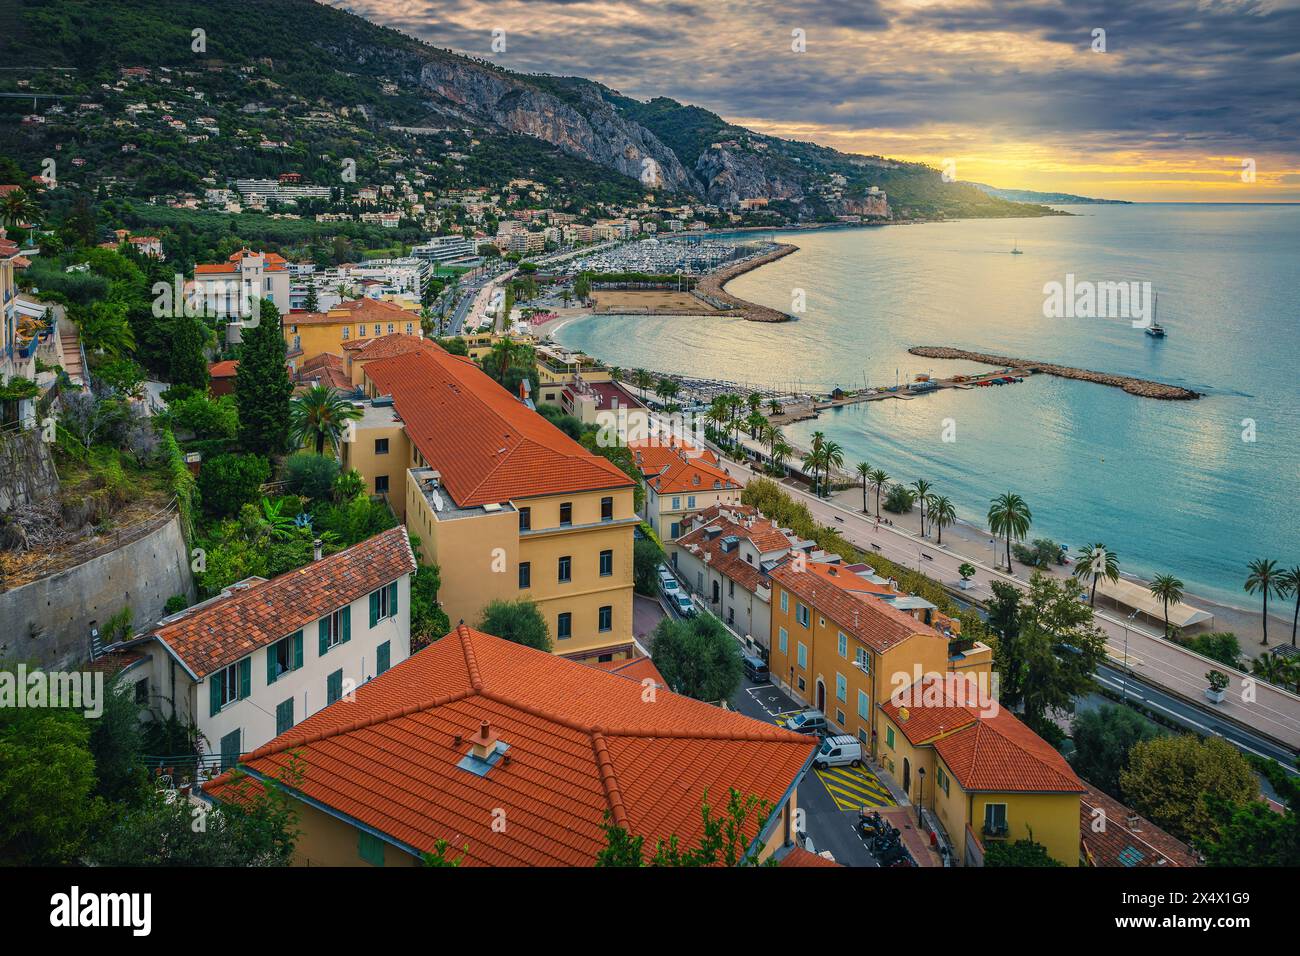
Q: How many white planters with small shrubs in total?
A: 2